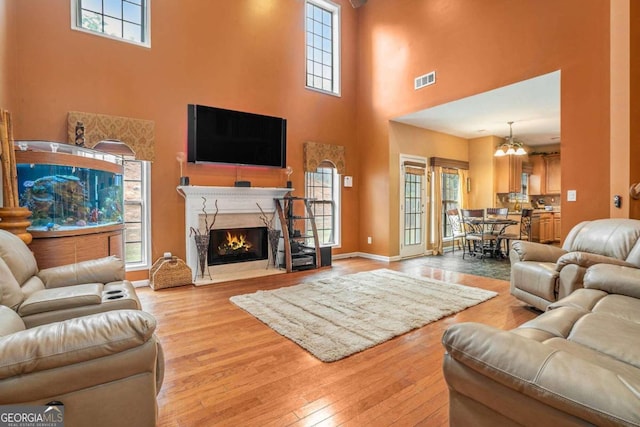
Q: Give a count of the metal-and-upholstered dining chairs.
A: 4